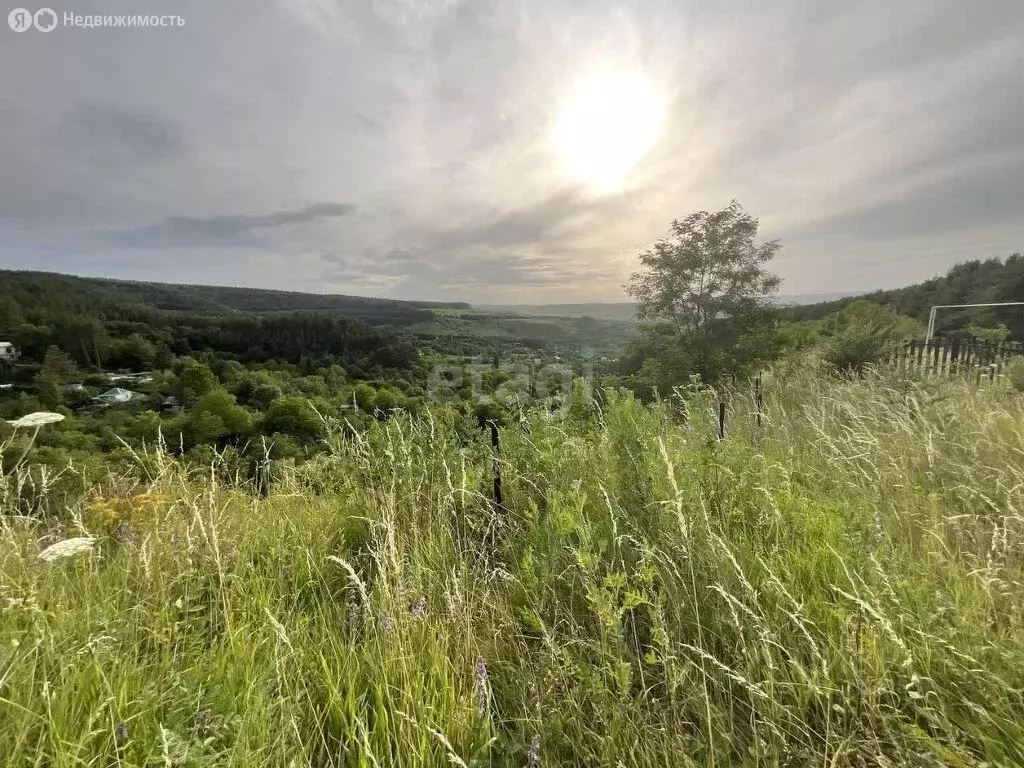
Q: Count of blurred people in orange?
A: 0